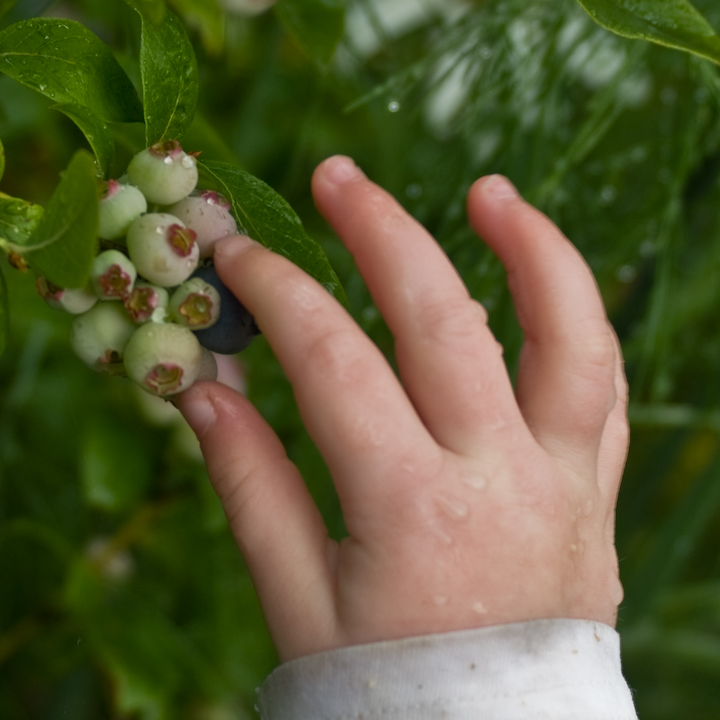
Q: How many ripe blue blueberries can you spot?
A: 1